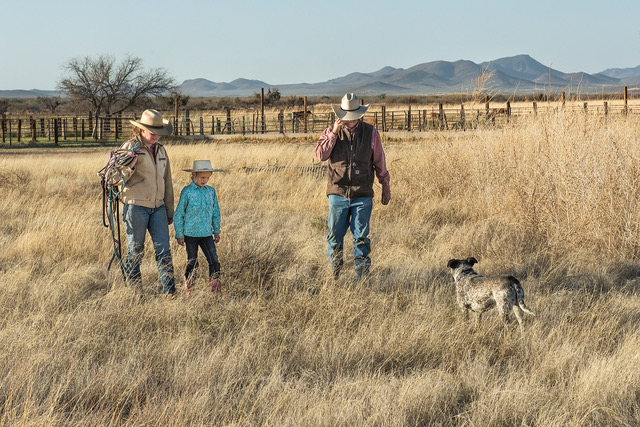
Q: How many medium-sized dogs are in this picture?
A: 1